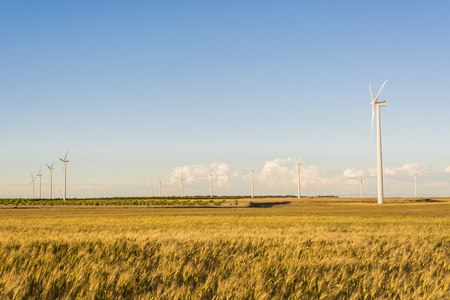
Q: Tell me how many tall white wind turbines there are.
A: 13